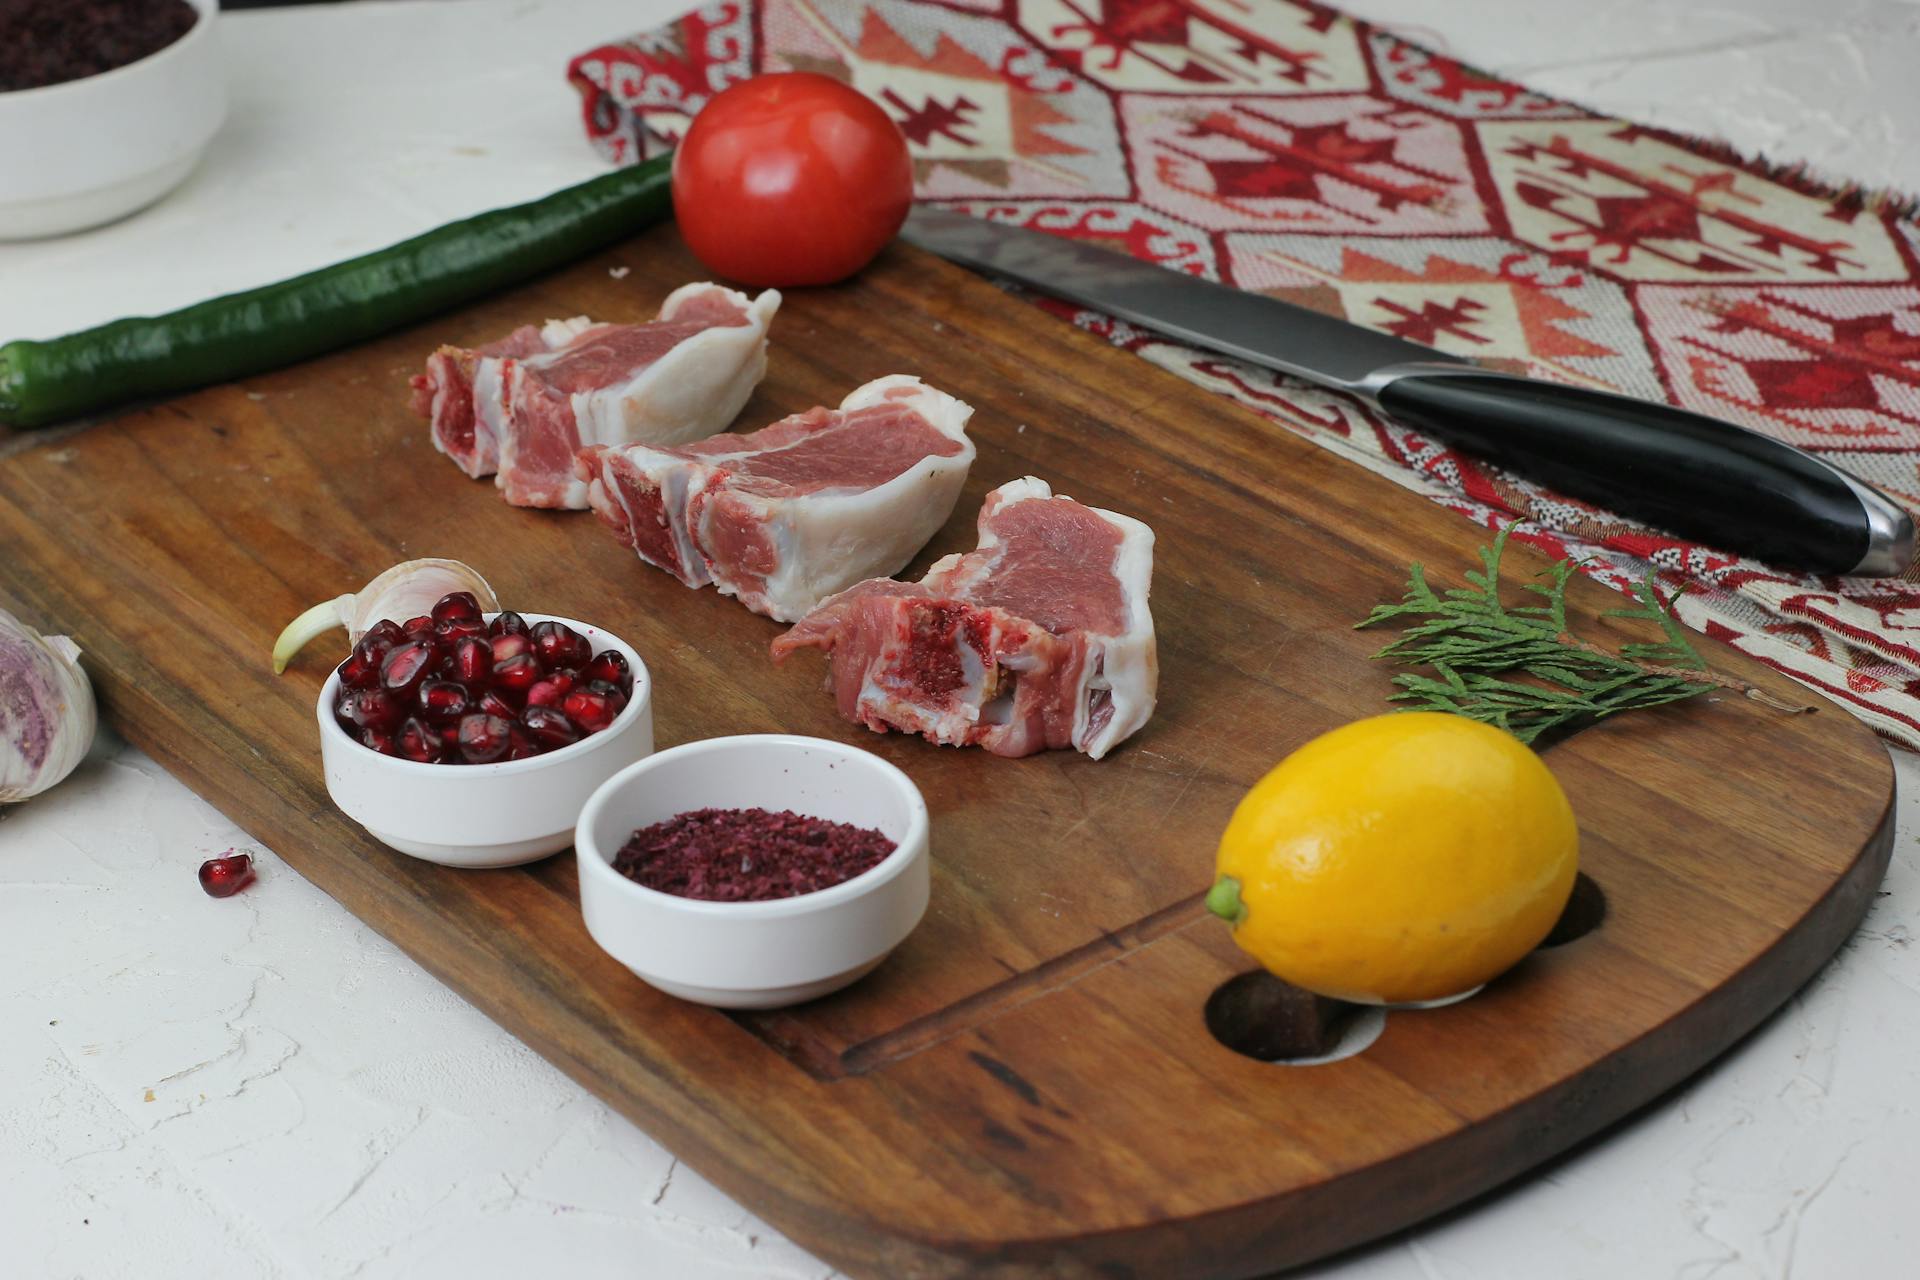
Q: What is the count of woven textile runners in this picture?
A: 1